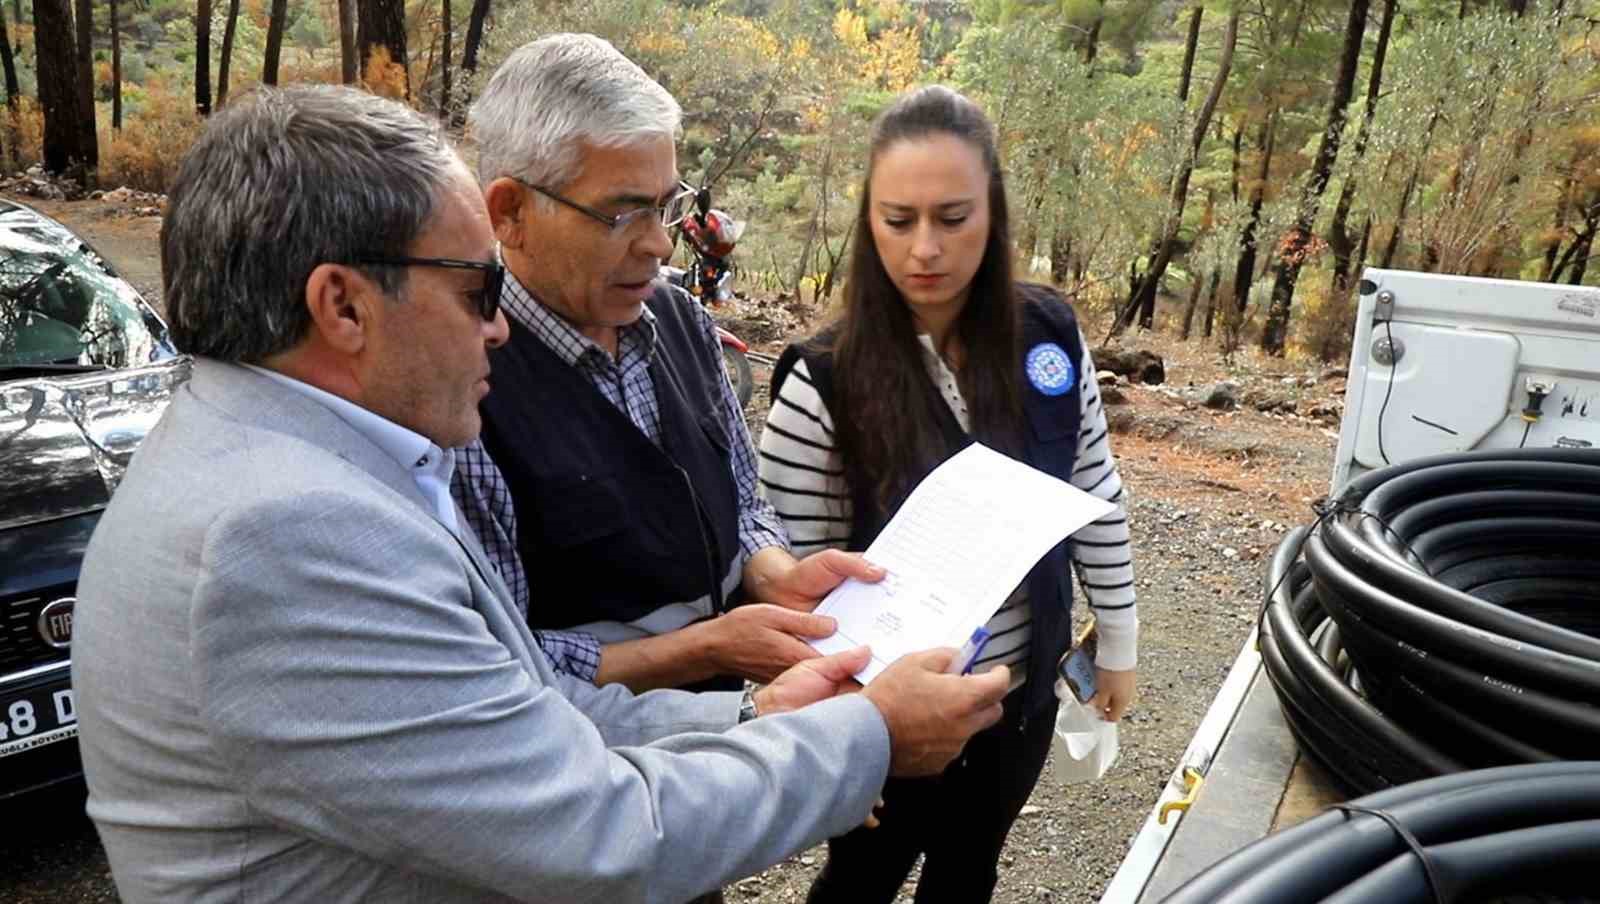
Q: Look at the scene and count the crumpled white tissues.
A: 1